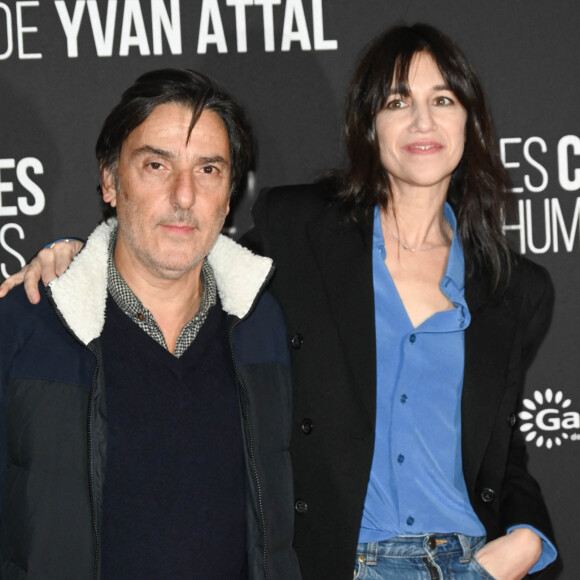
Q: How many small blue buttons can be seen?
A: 4